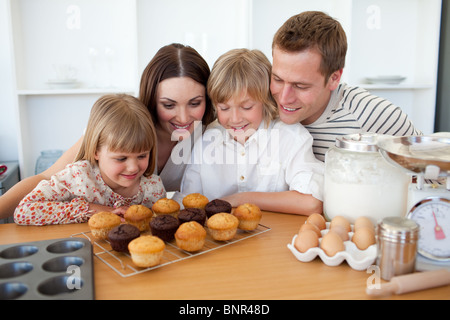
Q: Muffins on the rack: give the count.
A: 12